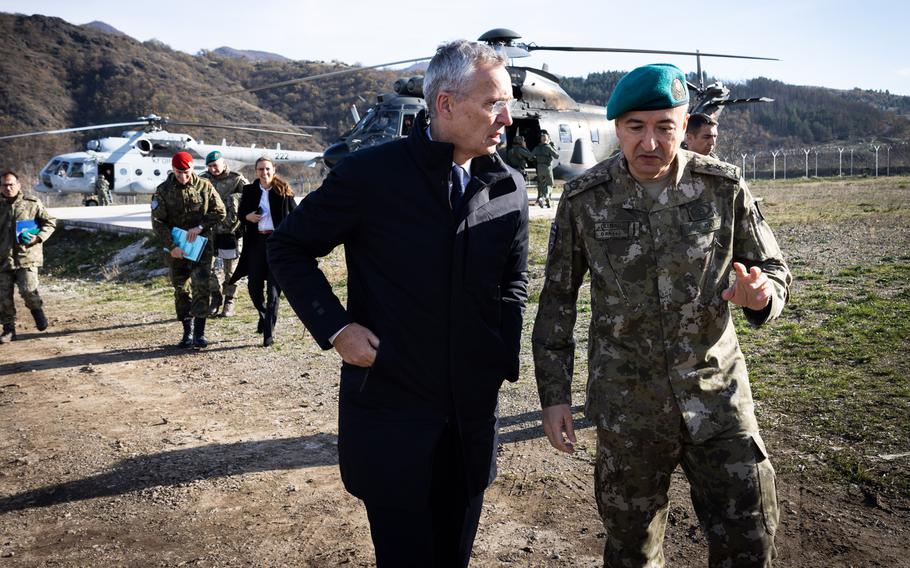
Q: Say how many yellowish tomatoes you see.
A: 0